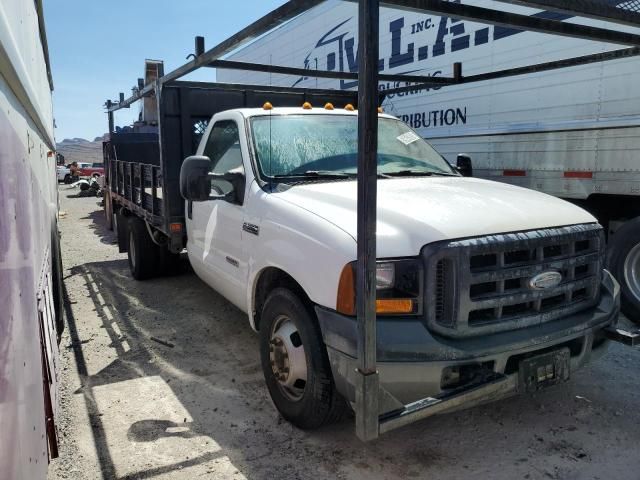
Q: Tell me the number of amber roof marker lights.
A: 5